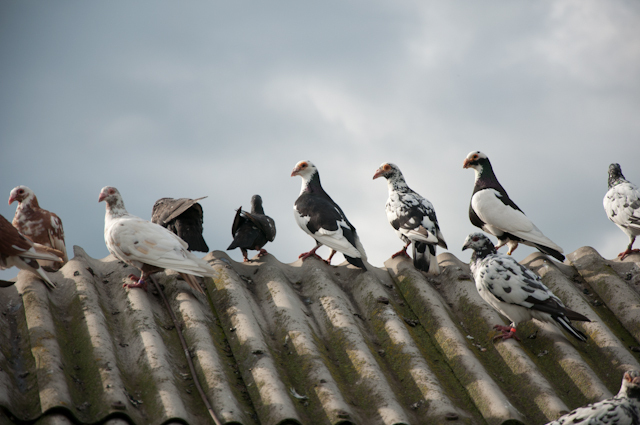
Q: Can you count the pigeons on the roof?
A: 11